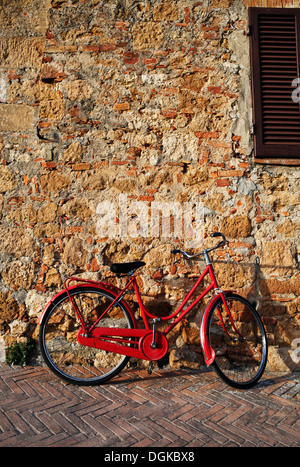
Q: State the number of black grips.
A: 2